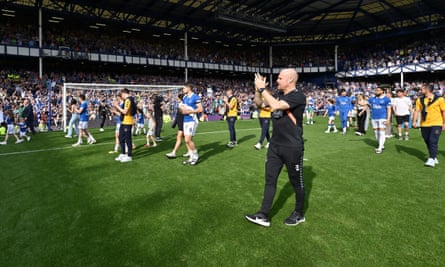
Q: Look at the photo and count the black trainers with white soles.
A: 2